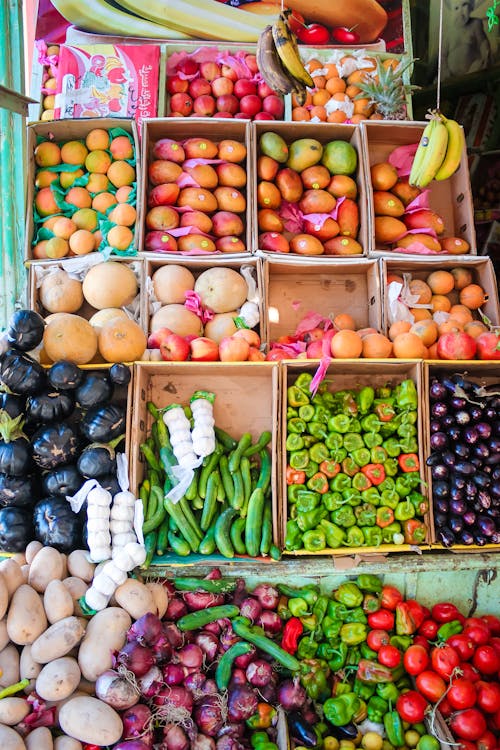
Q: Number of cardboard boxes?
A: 12